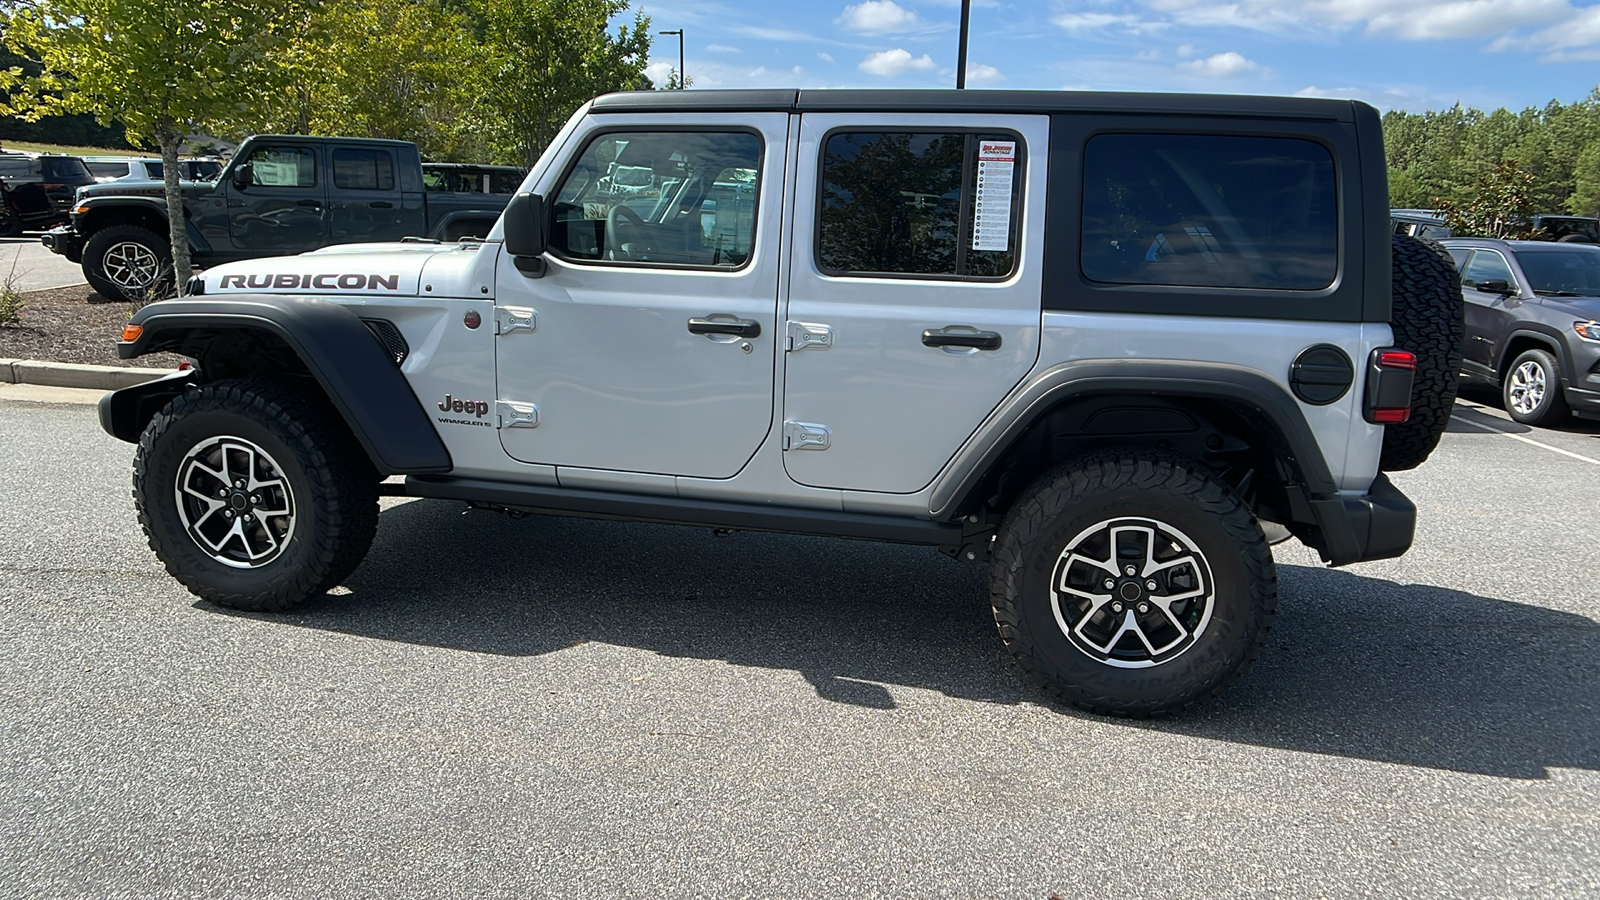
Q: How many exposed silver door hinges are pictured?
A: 4